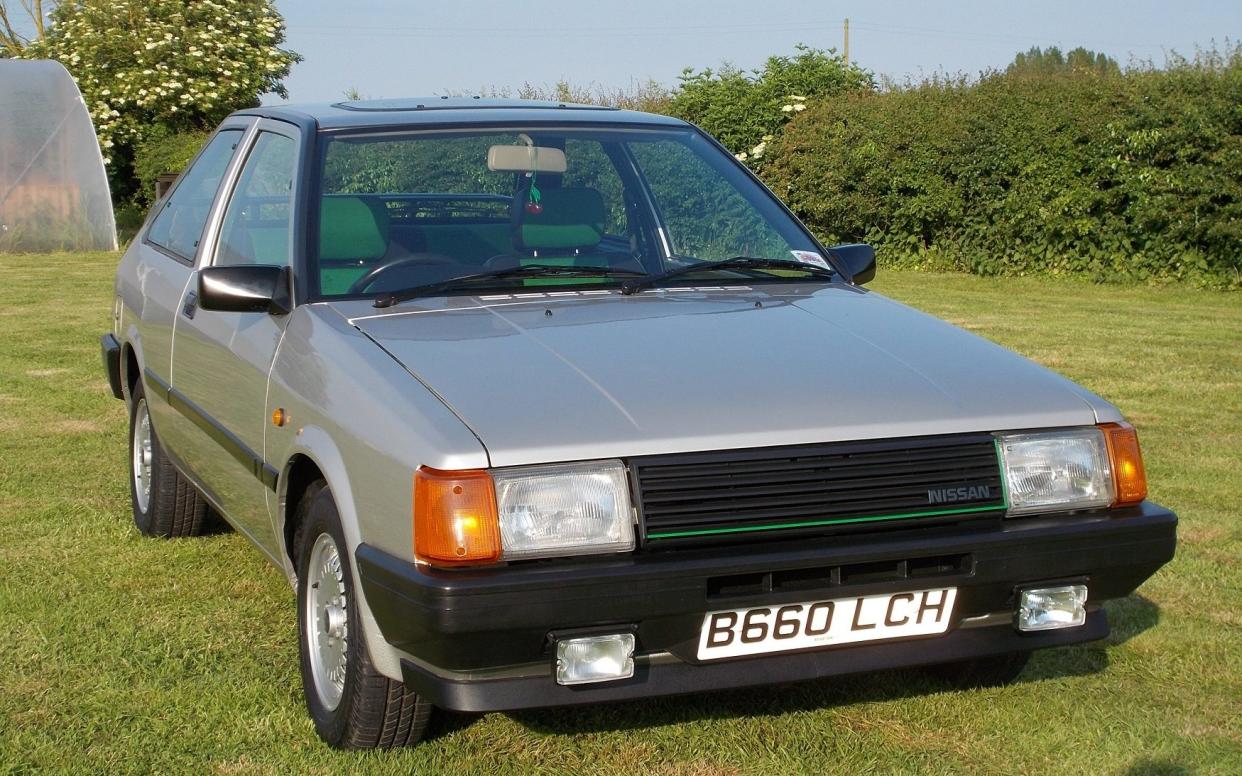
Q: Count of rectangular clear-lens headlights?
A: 2